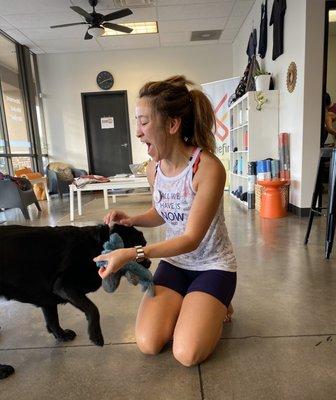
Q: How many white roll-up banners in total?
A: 1